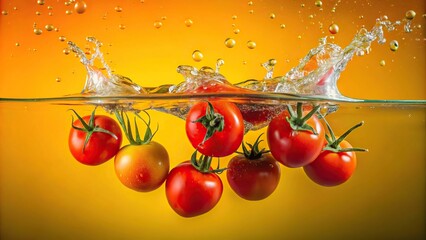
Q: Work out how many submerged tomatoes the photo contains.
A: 7